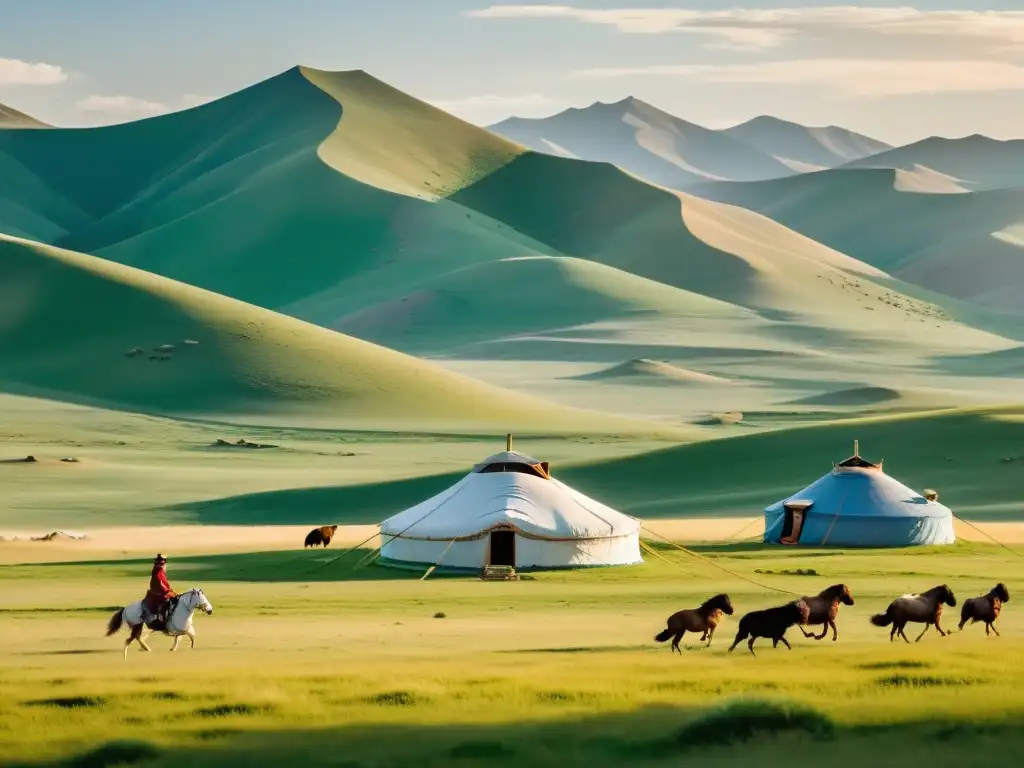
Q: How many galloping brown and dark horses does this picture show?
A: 5